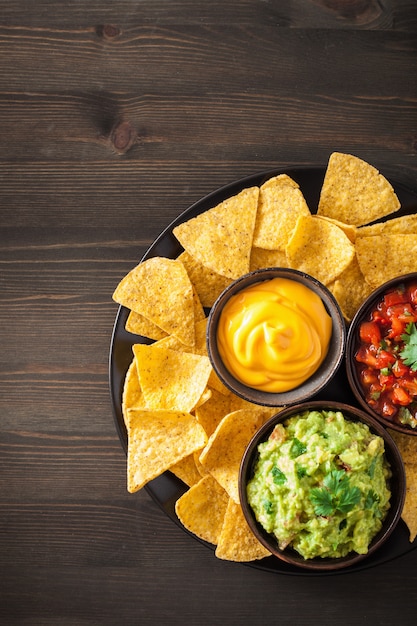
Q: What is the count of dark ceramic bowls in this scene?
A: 3